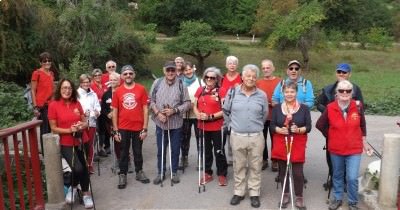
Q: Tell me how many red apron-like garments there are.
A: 1